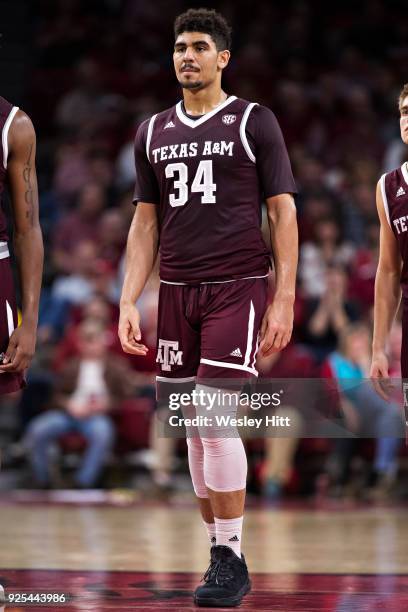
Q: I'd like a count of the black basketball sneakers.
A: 1